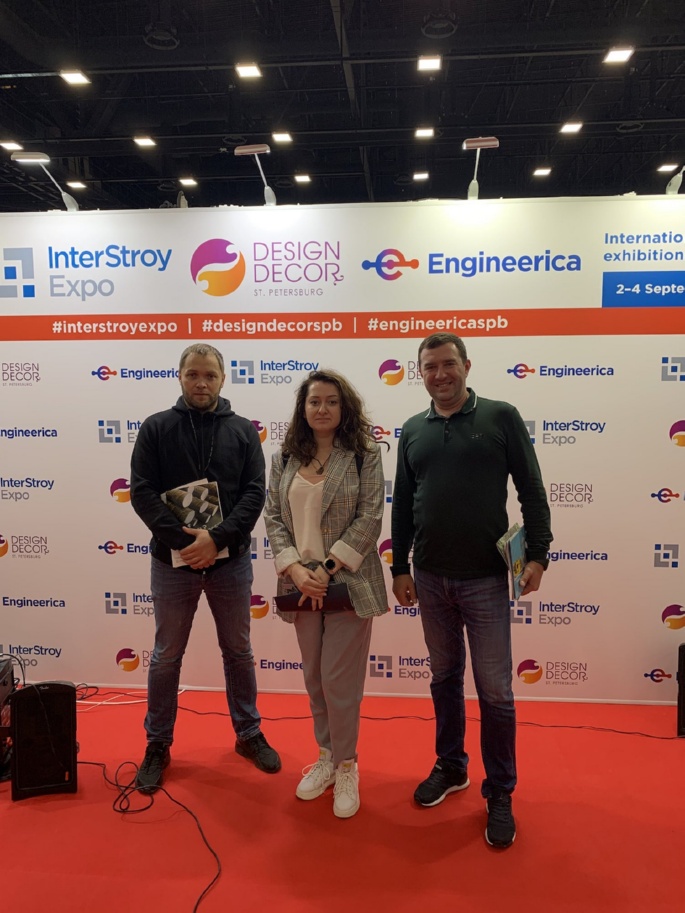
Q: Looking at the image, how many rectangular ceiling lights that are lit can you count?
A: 15